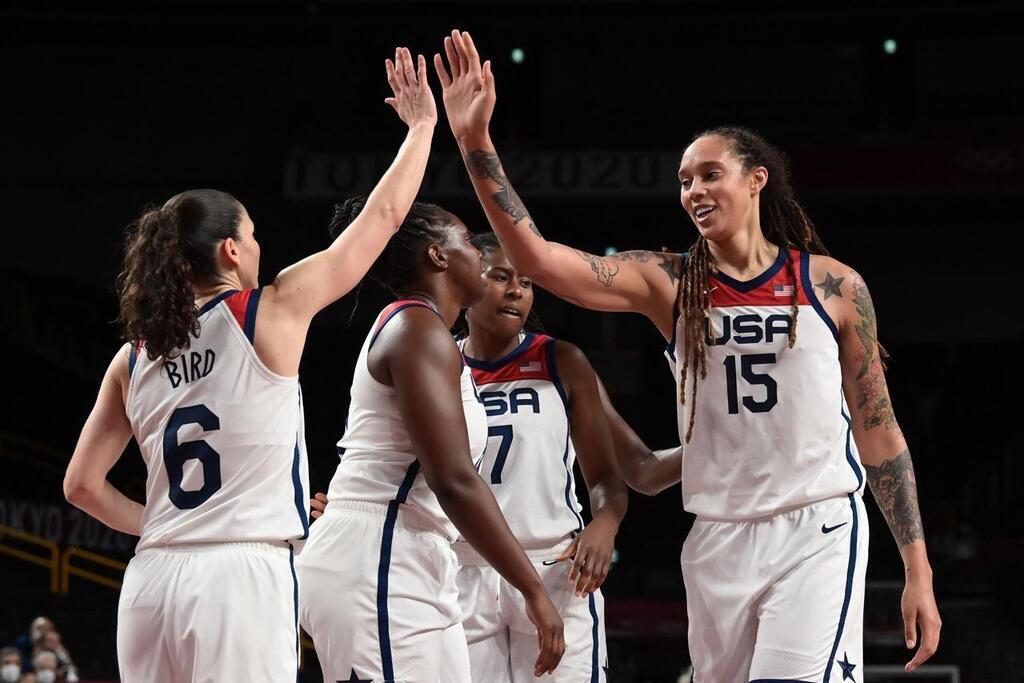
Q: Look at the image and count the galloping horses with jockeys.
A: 0